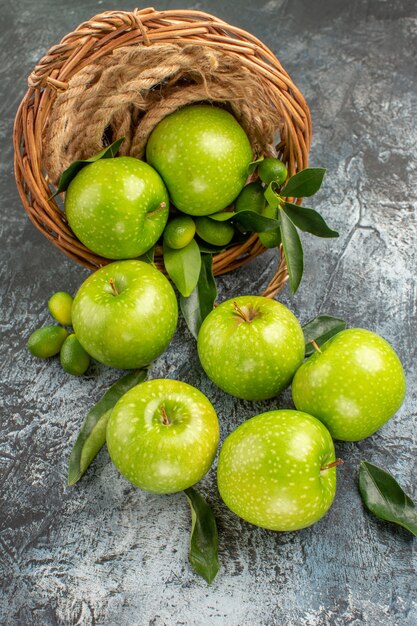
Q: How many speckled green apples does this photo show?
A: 7